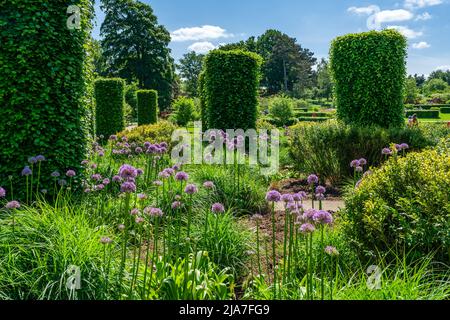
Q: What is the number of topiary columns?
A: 5